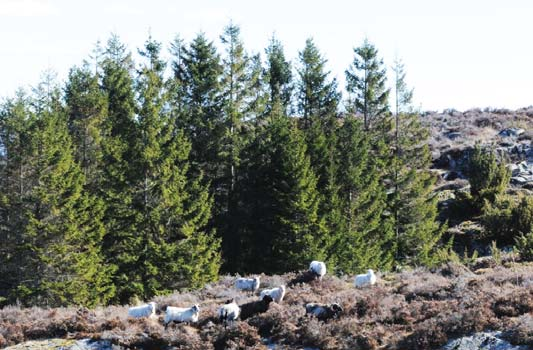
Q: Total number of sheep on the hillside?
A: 9